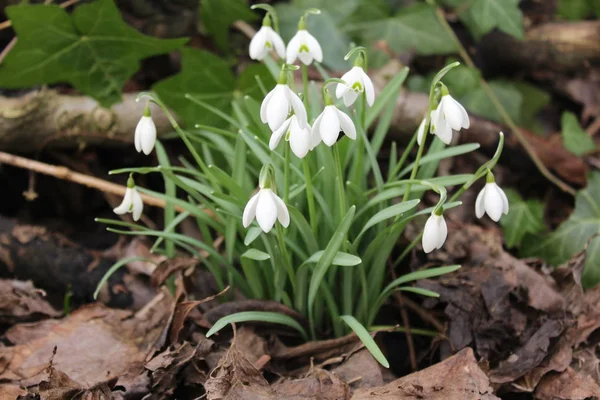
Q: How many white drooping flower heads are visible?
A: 13